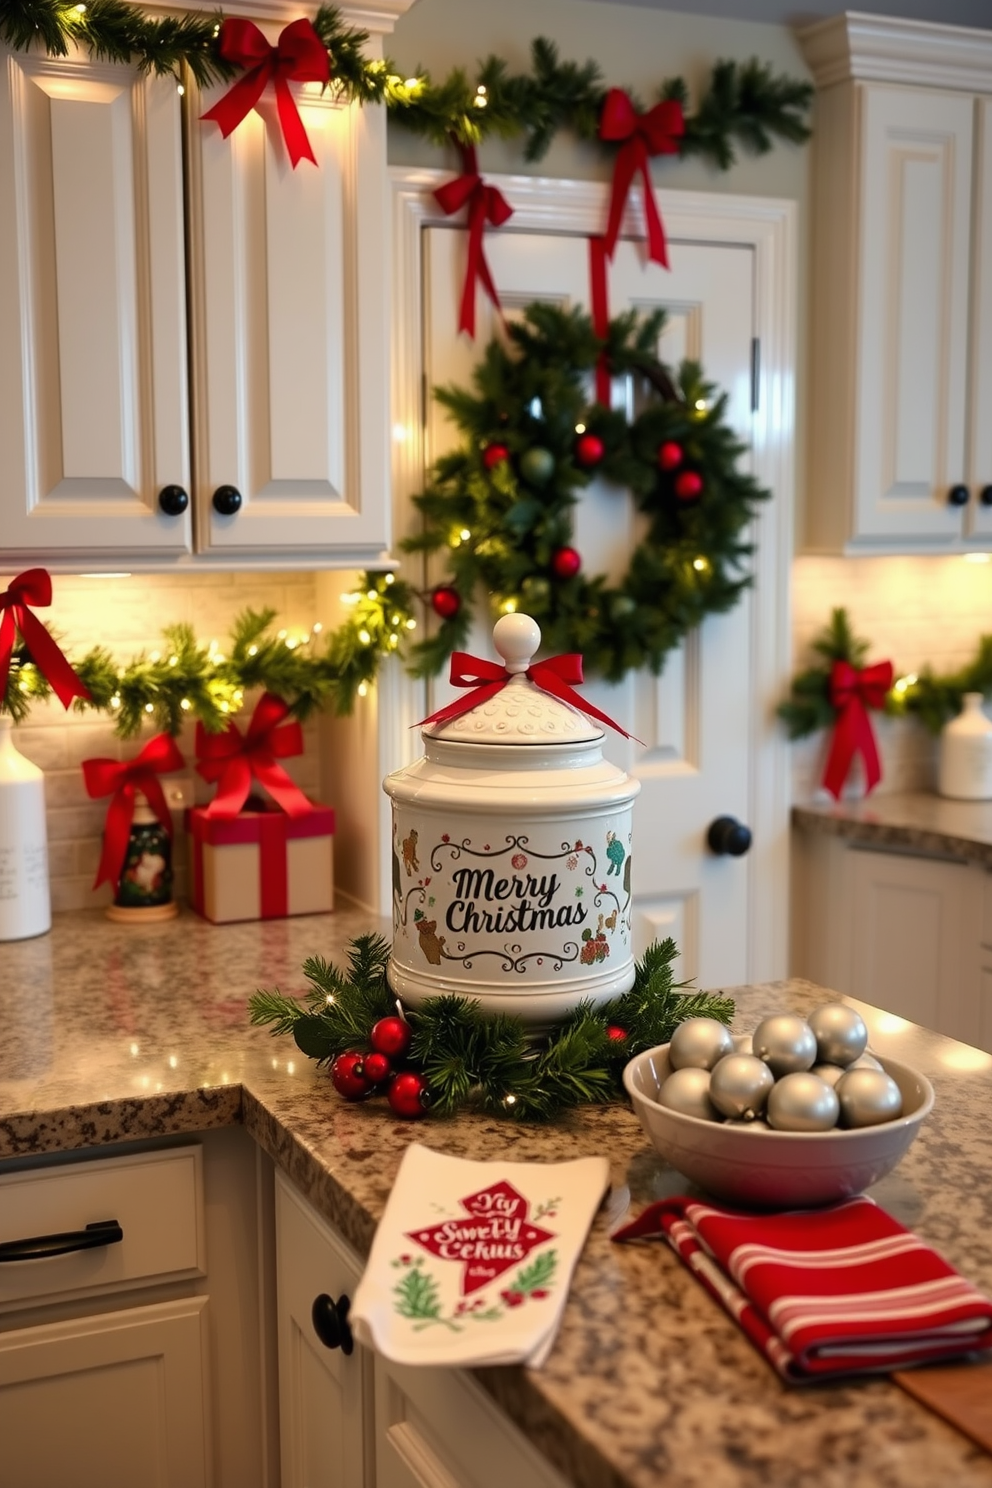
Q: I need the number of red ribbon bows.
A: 8